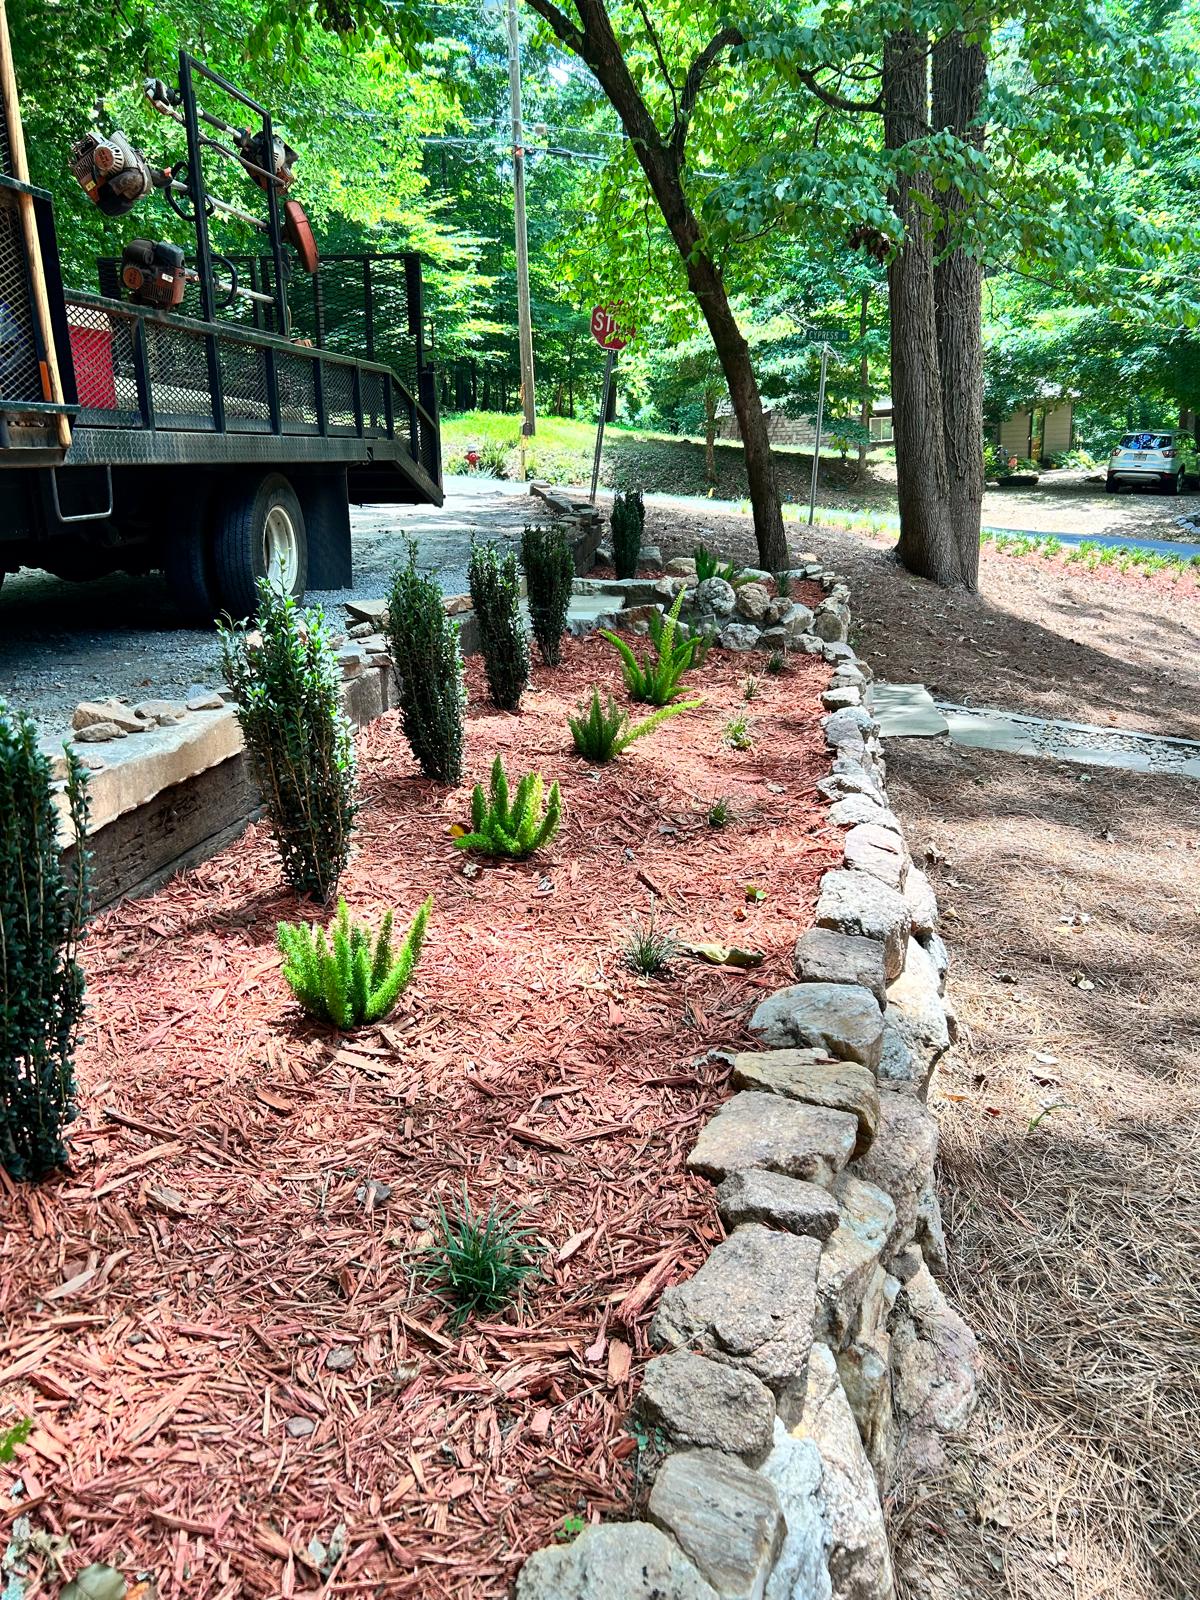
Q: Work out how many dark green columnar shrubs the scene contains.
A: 6